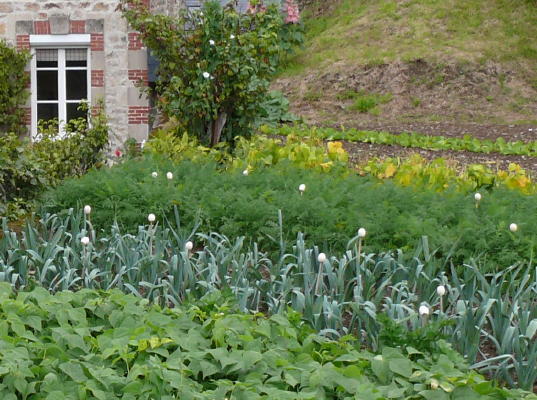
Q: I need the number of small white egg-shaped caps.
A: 14